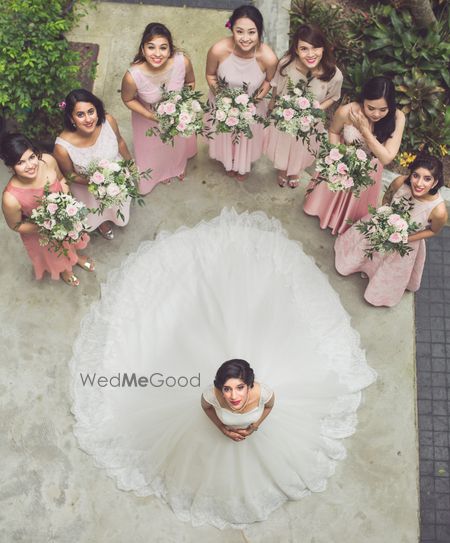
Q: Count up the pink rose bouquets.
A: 7